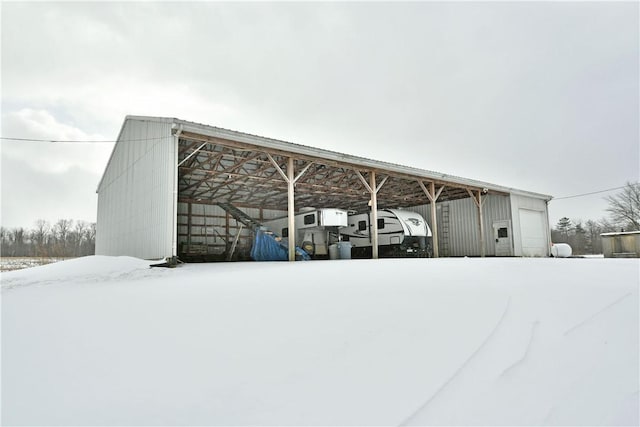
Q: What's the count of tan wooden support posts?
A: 4